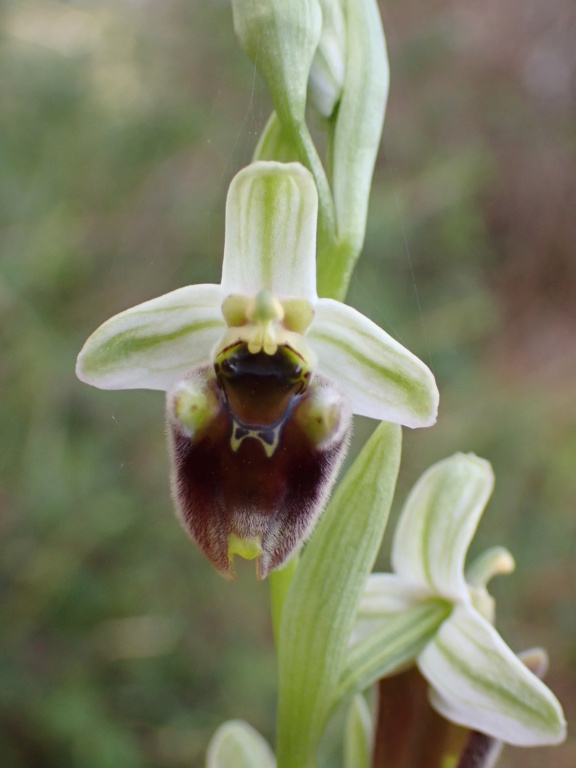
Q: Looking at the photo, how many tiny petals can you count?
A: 2